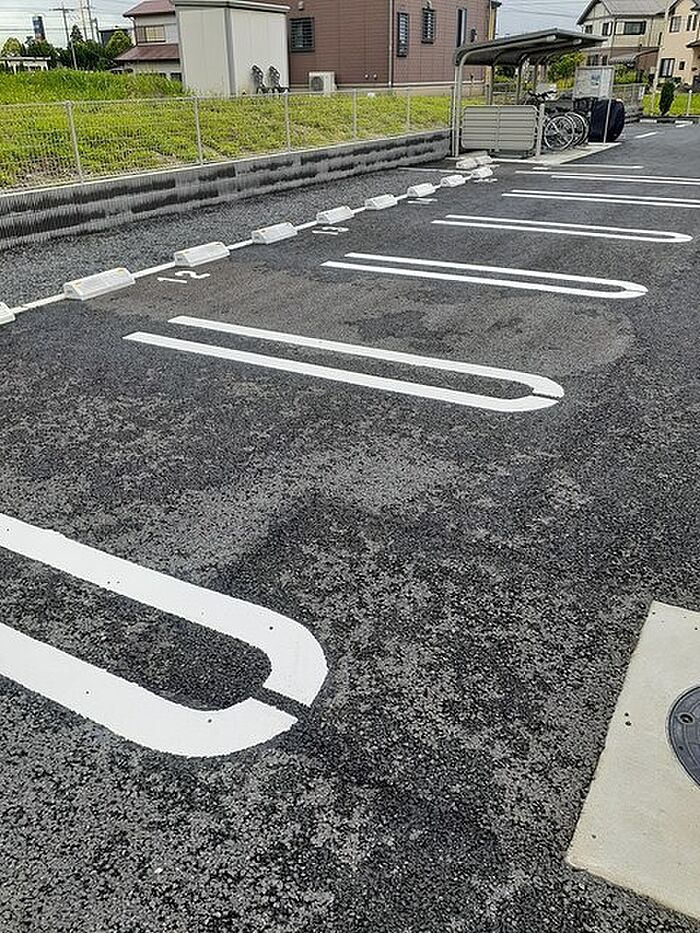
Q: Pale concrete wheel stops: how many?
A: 11